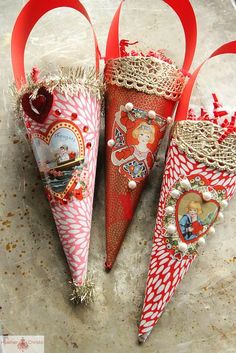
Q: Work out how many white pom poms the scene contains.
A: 15